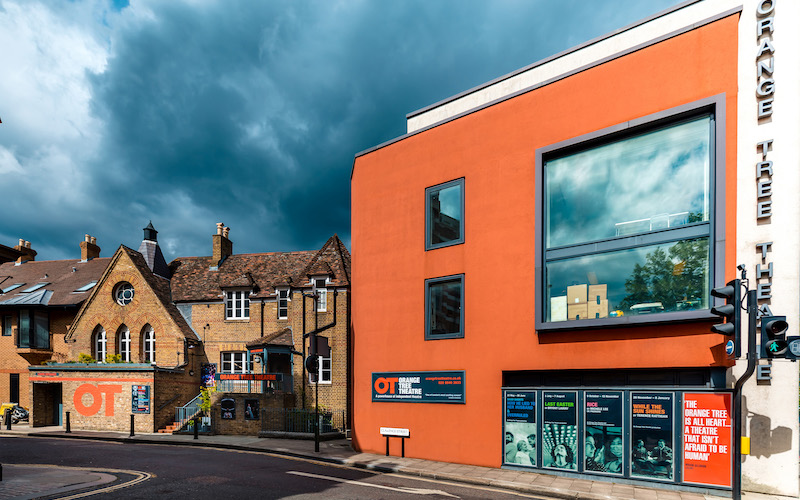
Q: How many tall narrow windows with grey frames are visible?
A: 2